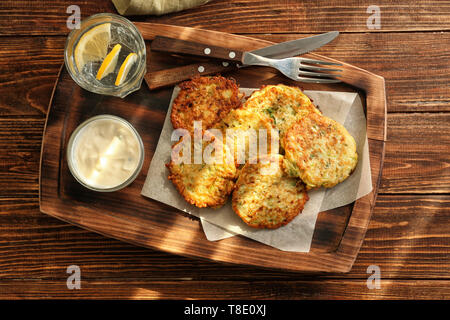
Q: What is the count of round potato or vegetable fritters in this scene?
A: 6